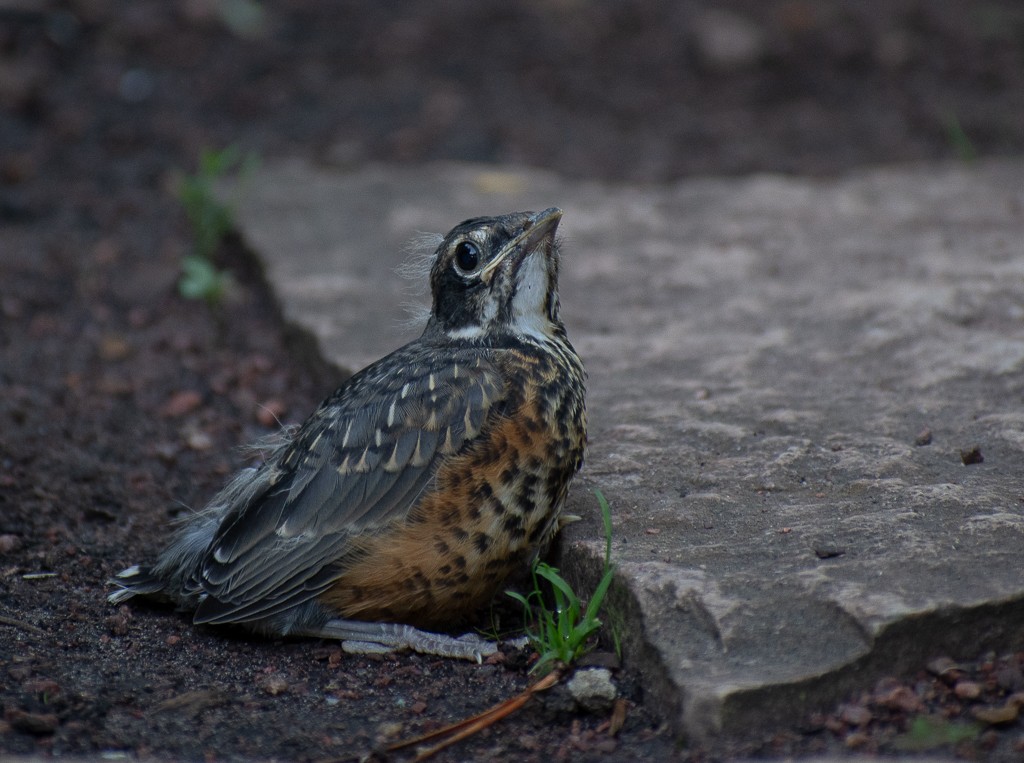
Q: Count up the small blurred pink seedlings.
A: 0